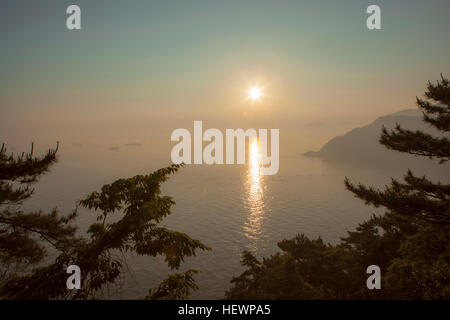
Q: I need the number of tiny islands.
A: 3